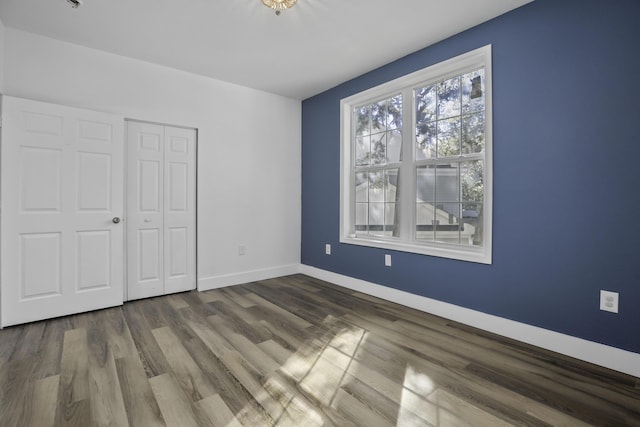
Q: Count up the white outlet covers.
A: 4